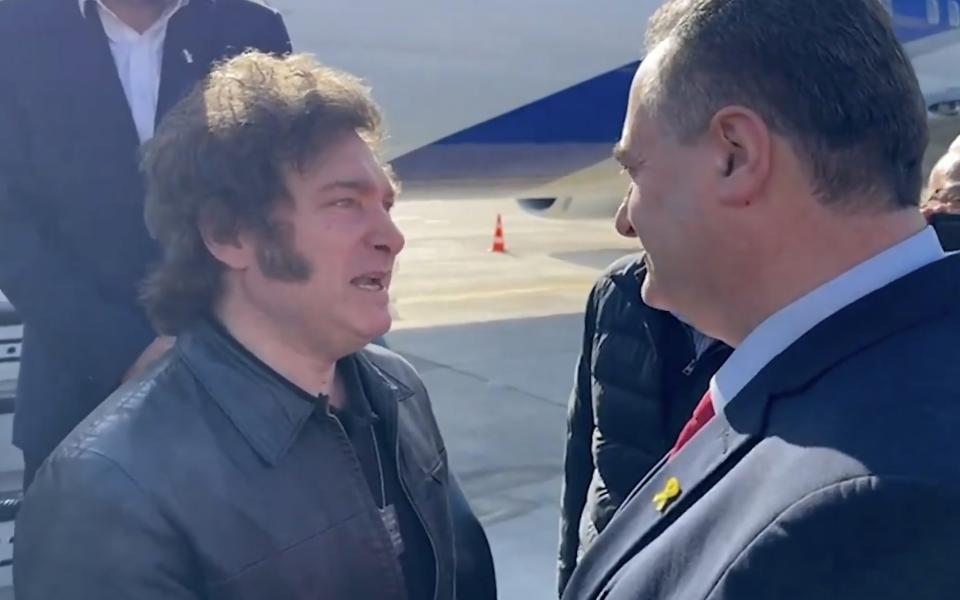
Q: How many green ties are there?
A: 0